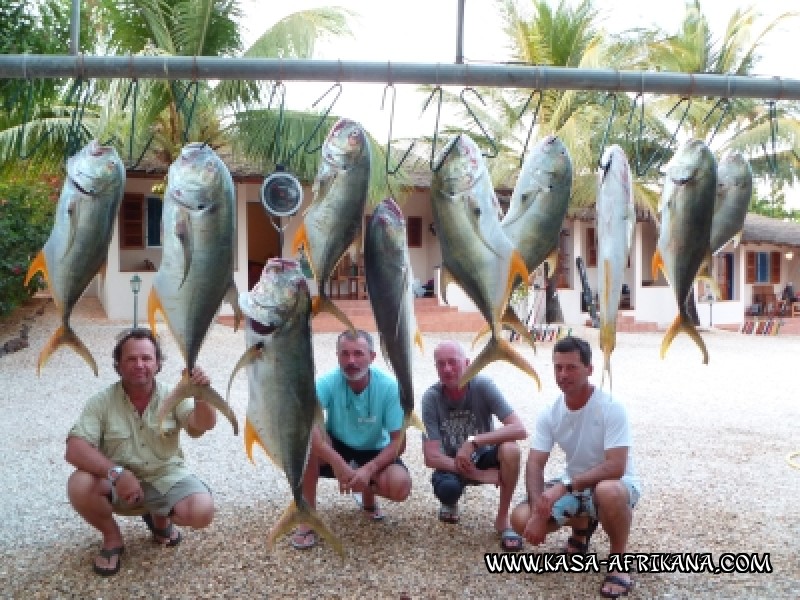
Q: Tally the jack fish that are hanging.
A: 10